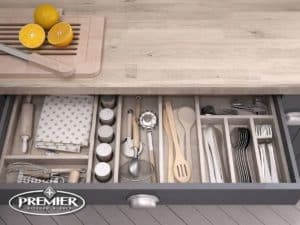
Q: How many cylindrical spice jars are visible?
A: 5